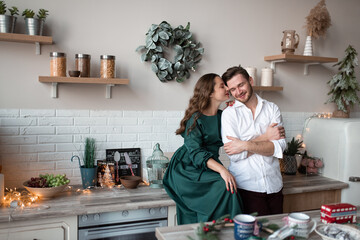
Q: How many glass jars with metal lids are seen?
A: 3